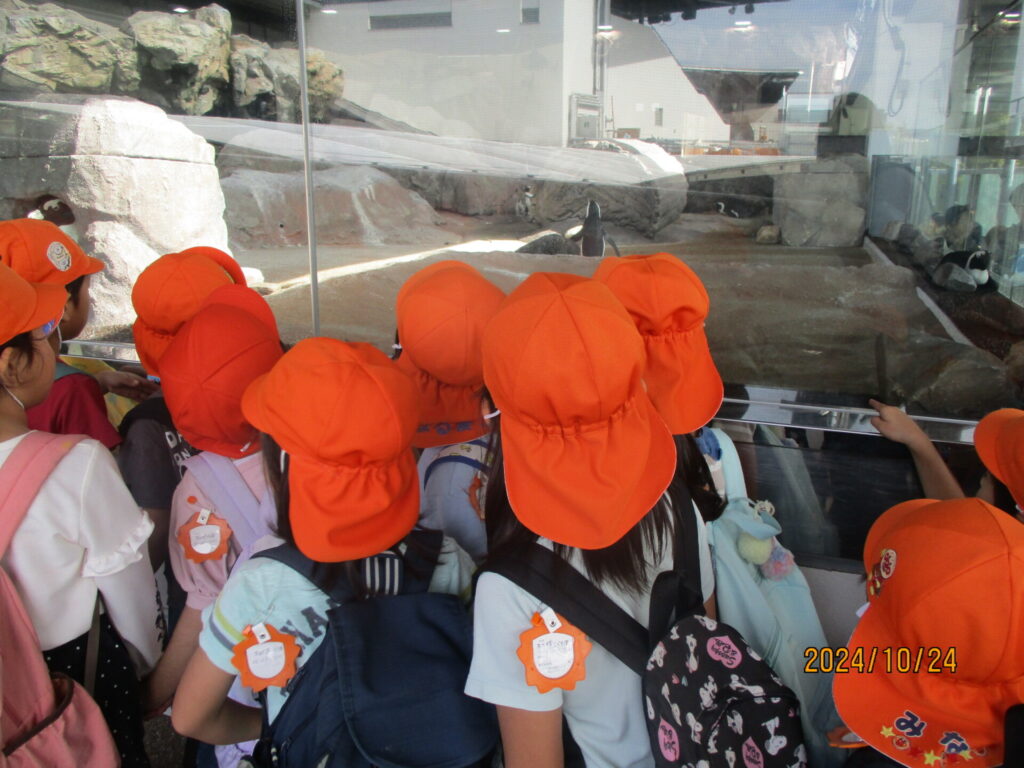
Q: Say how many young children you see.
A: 10